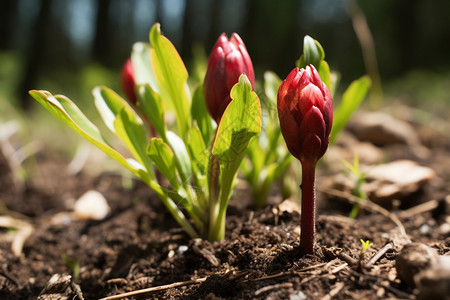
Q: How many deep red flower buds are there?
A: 3